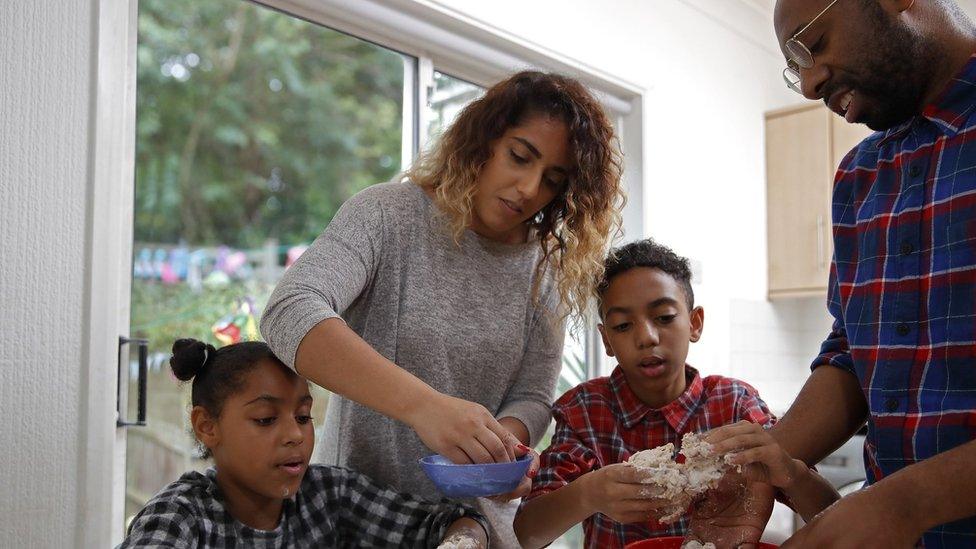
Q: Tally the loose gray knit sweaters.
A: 1